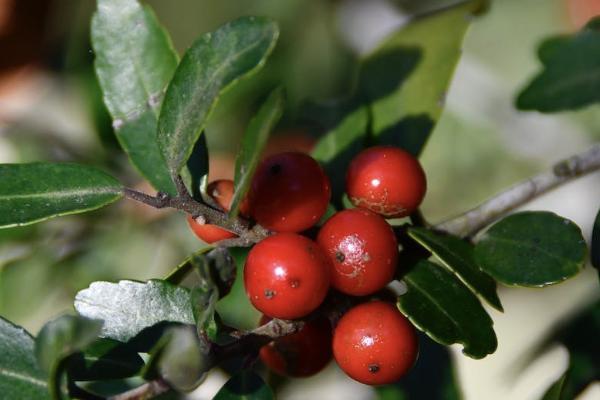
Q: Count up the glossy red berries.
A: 7